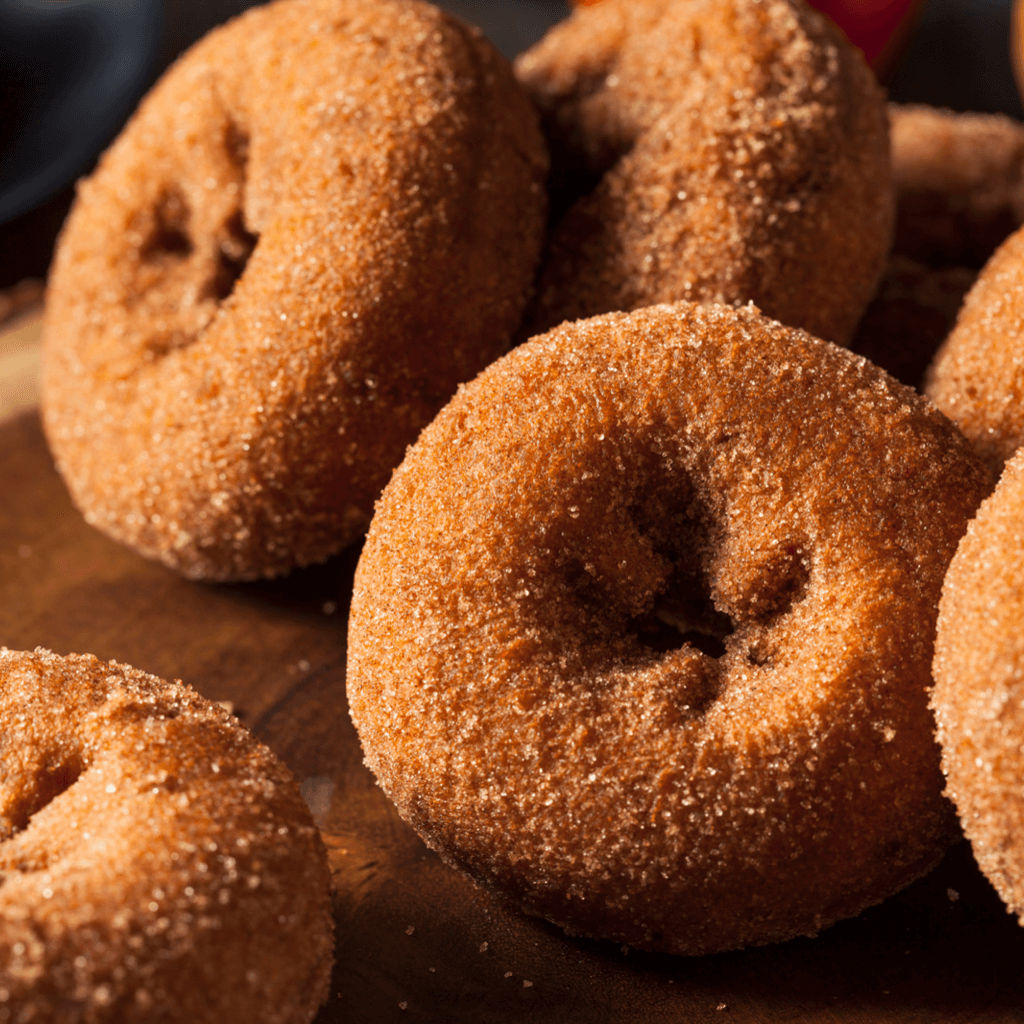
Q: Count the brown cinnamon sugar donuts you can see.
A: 7